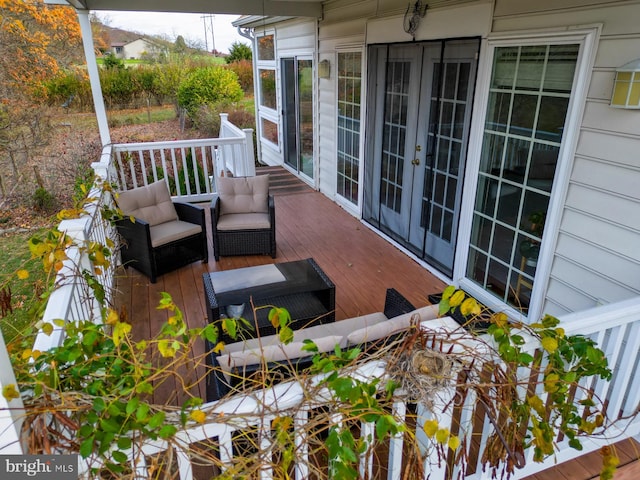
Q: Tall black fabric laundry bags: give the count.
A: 0